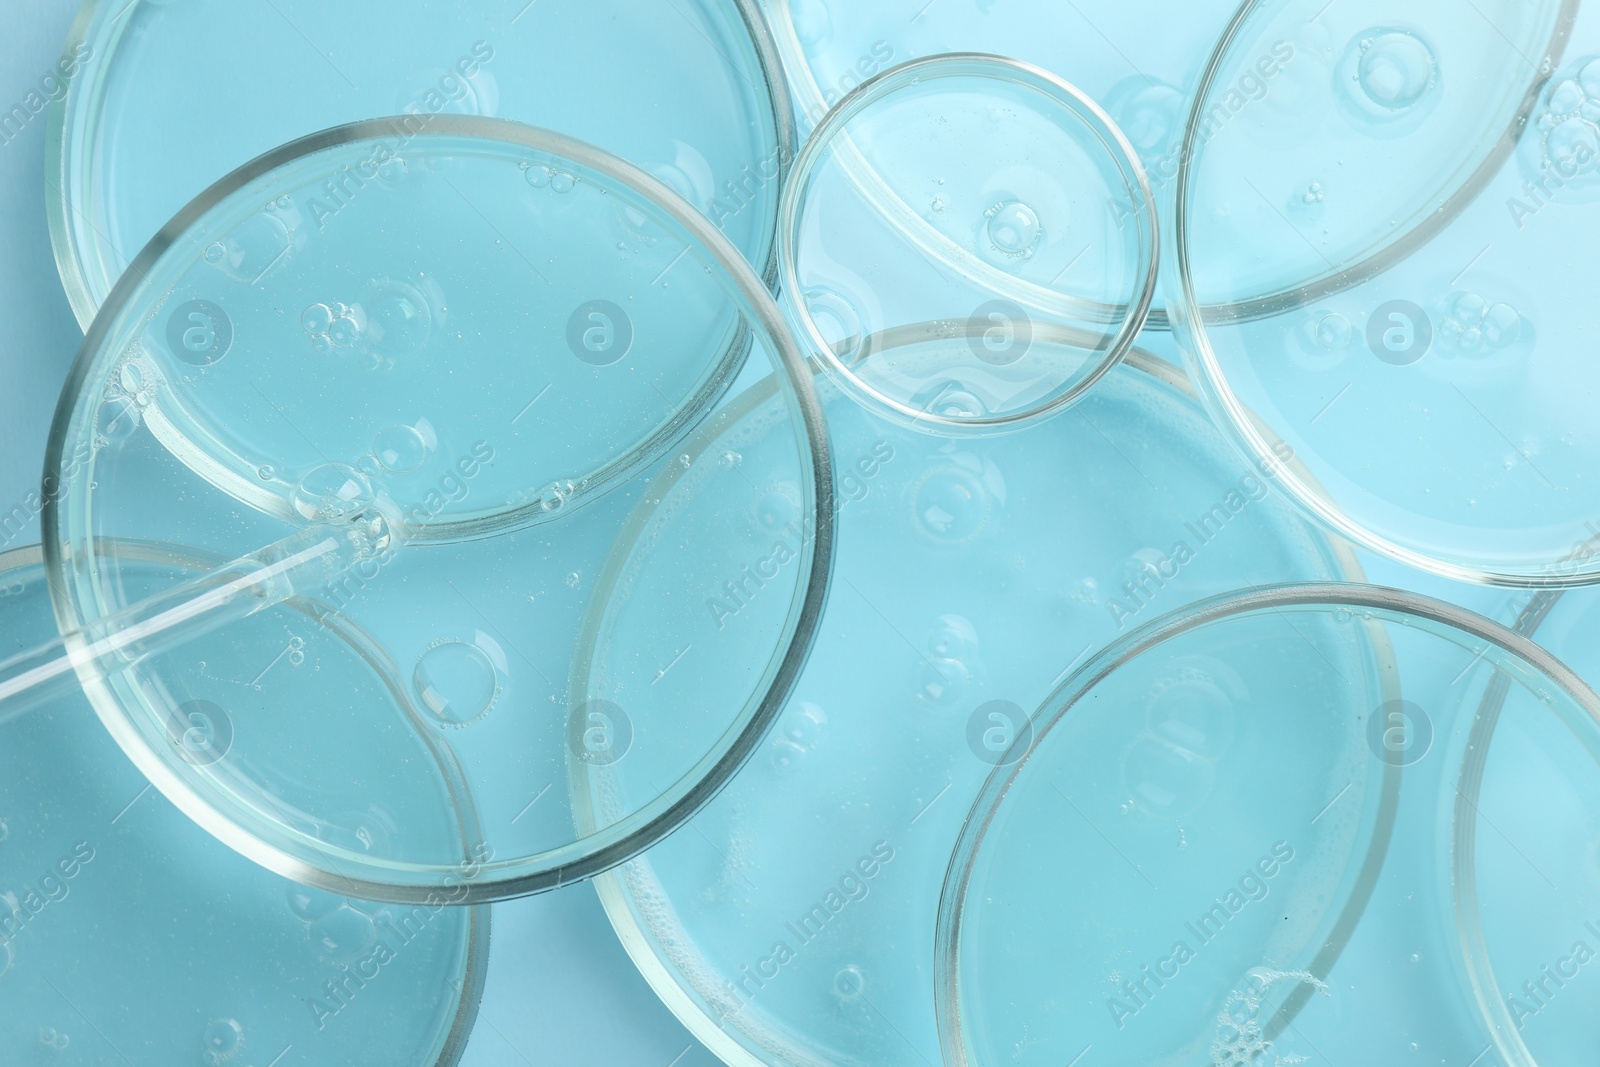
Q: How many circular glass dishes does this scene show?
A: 9